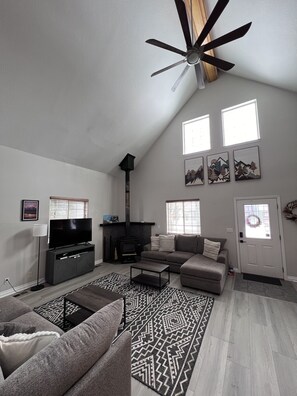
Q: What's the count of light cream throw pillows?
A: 4